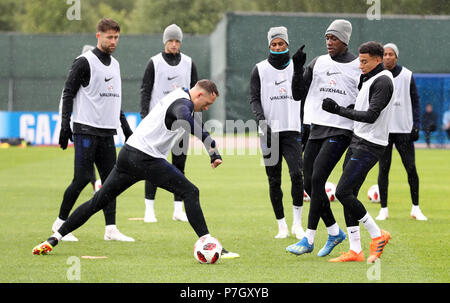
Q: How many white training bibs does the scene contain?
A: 7